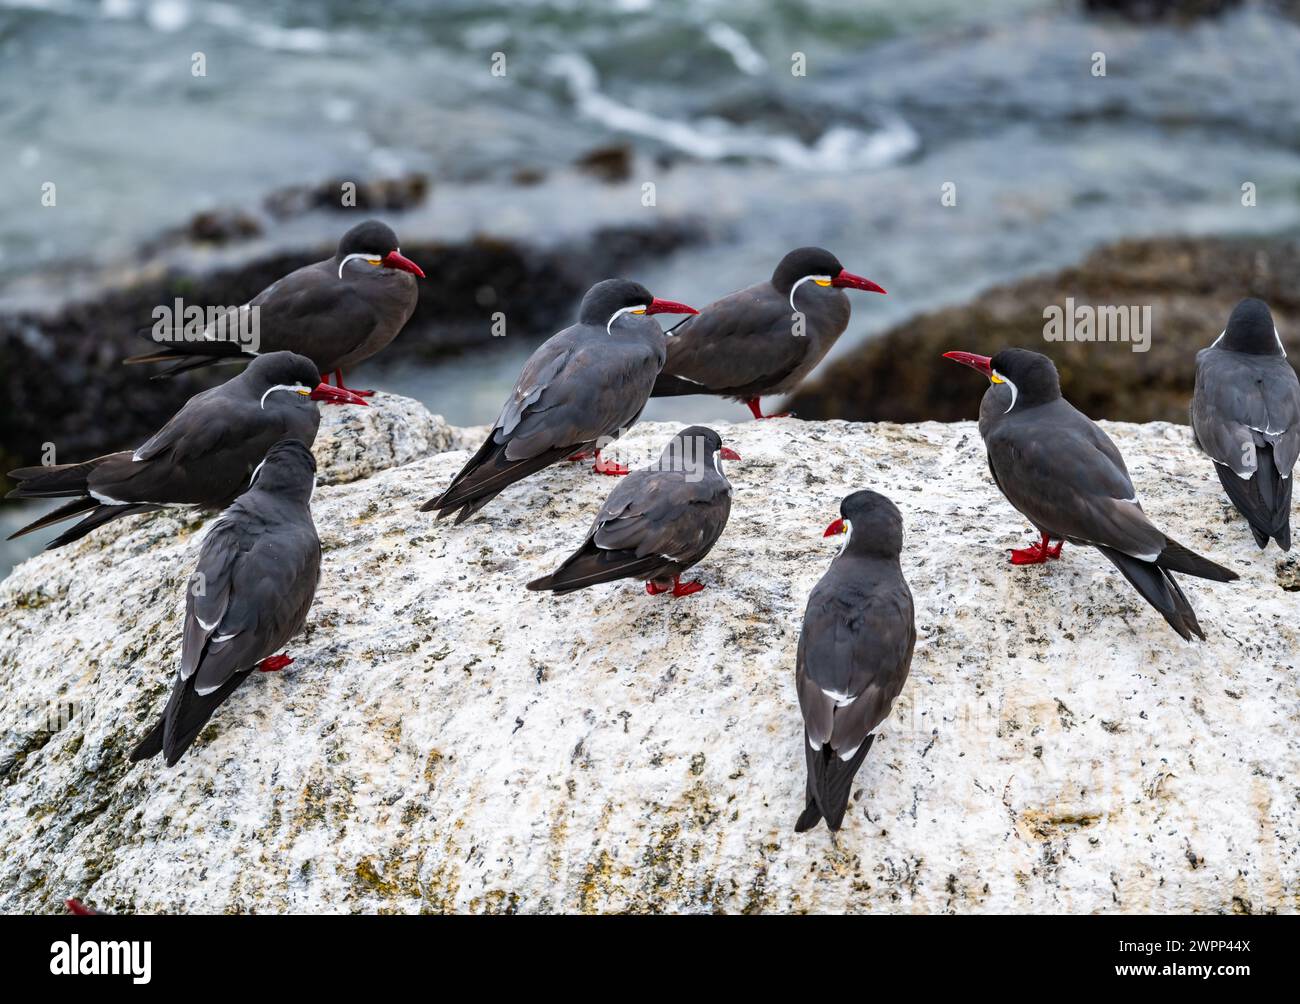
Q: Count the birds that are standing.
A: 9